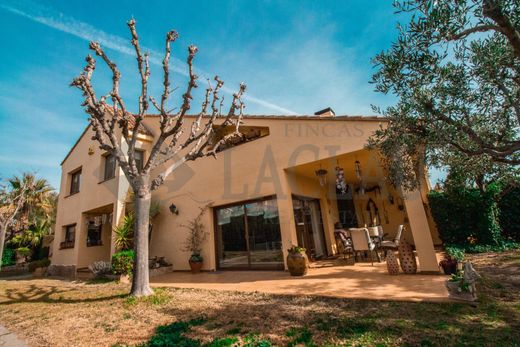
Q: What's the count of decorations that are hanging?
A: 3